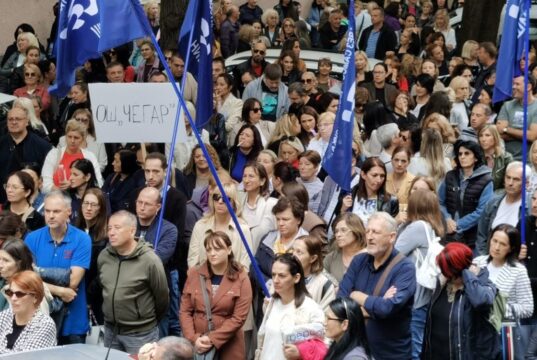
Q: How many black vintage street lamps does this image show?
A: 0